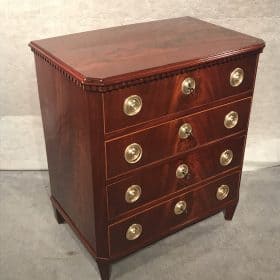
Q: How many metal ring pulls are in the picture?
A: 8